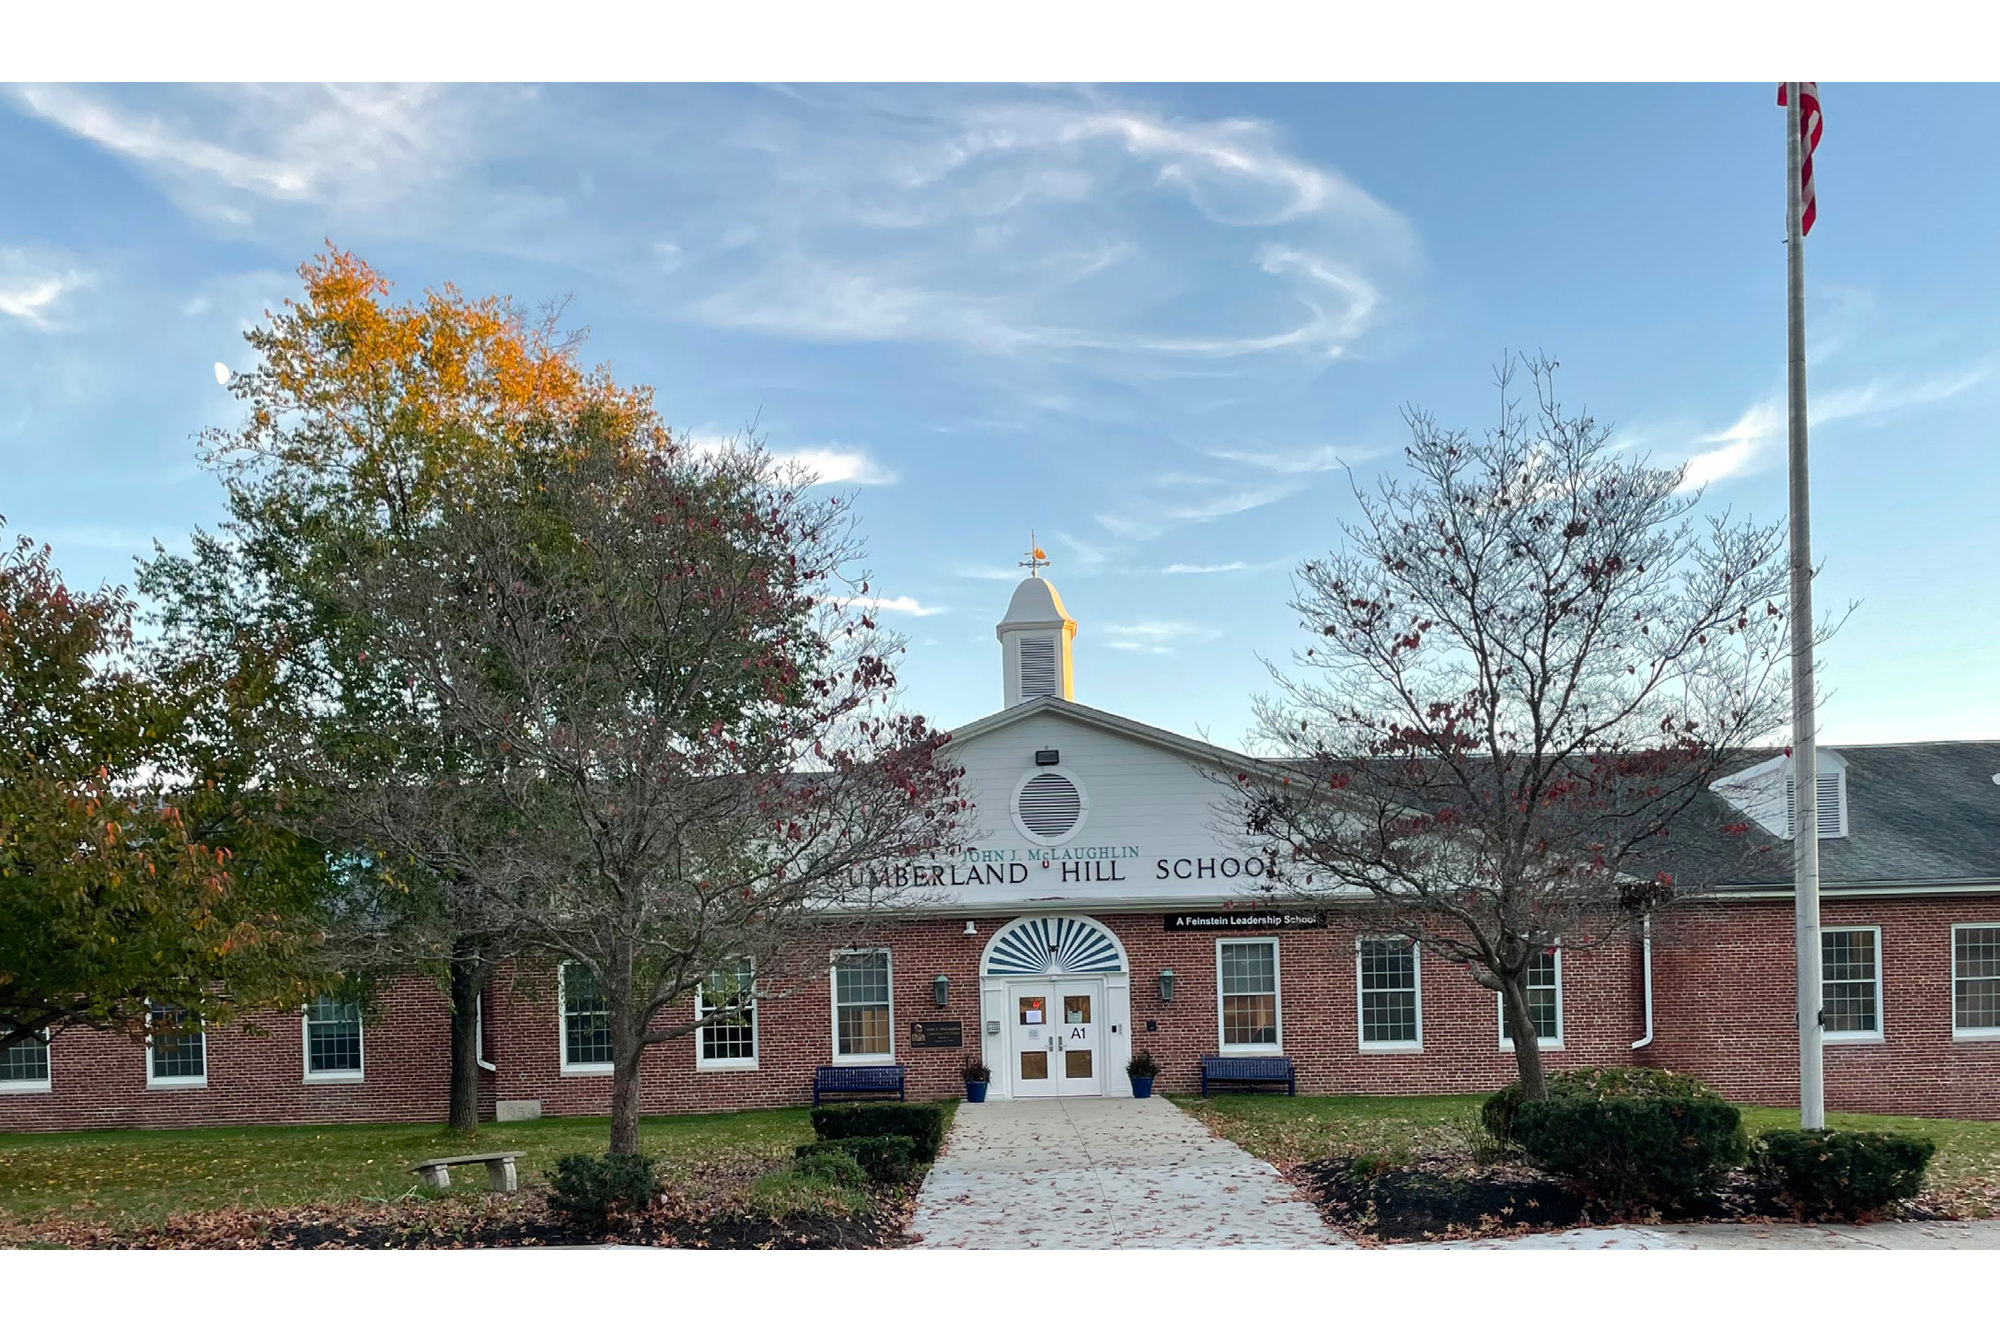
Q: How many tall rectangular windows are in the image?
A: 11